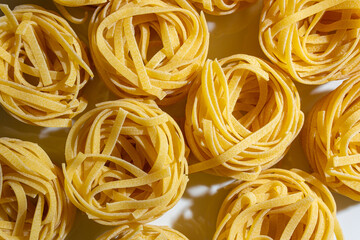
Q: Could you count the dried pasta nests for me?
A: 11